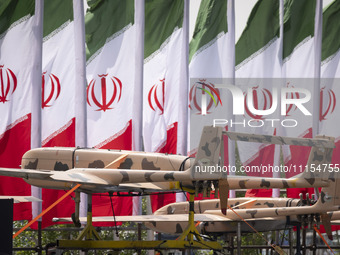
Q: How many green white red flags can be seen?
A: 8